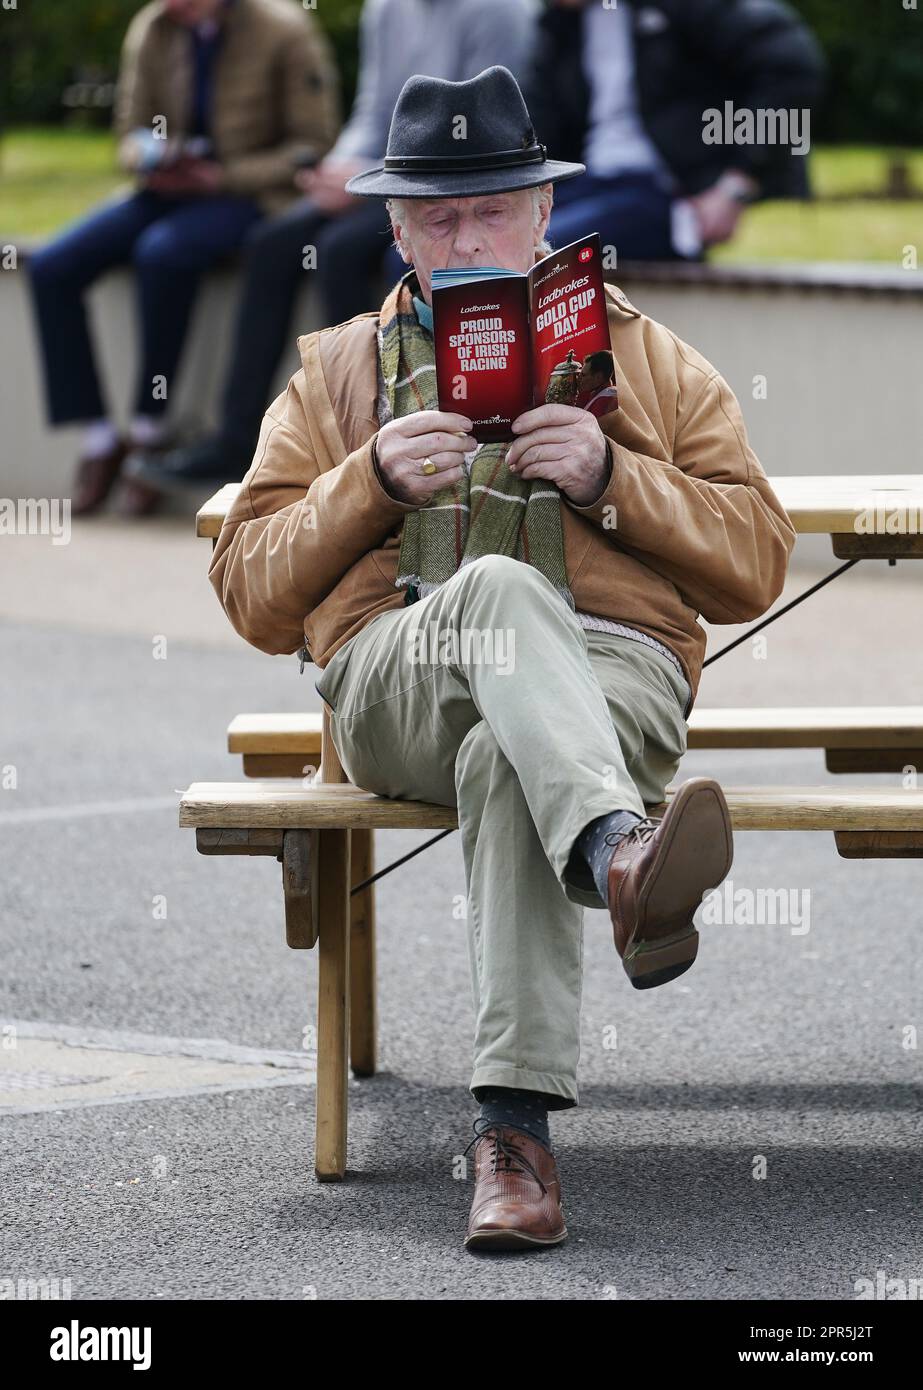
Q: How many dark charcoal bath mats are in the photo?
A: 0